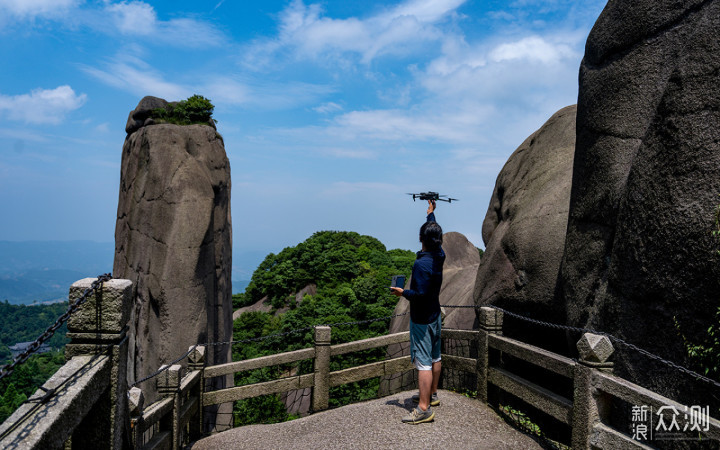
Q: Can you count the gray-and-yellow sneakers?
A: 2